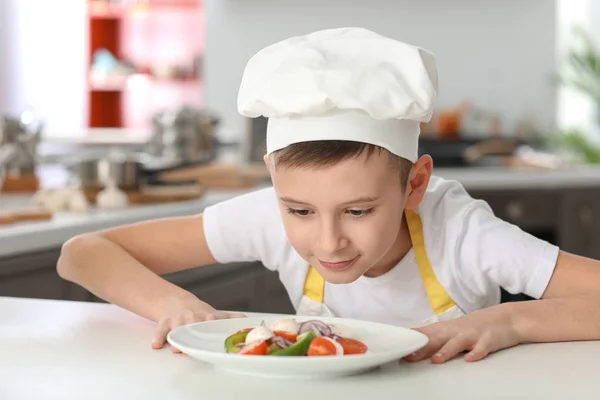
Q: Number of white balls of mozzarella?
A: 2